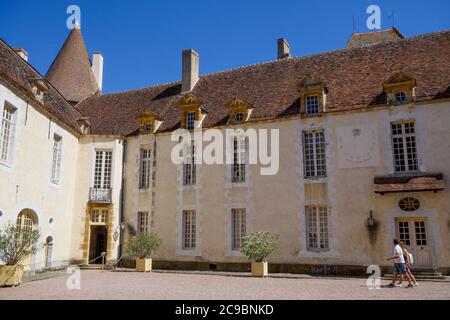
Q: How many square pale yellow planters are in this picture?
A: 3